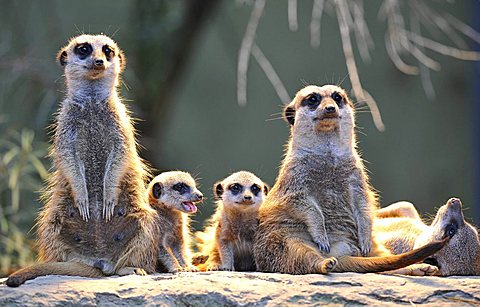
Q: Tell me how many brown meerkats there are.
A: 5